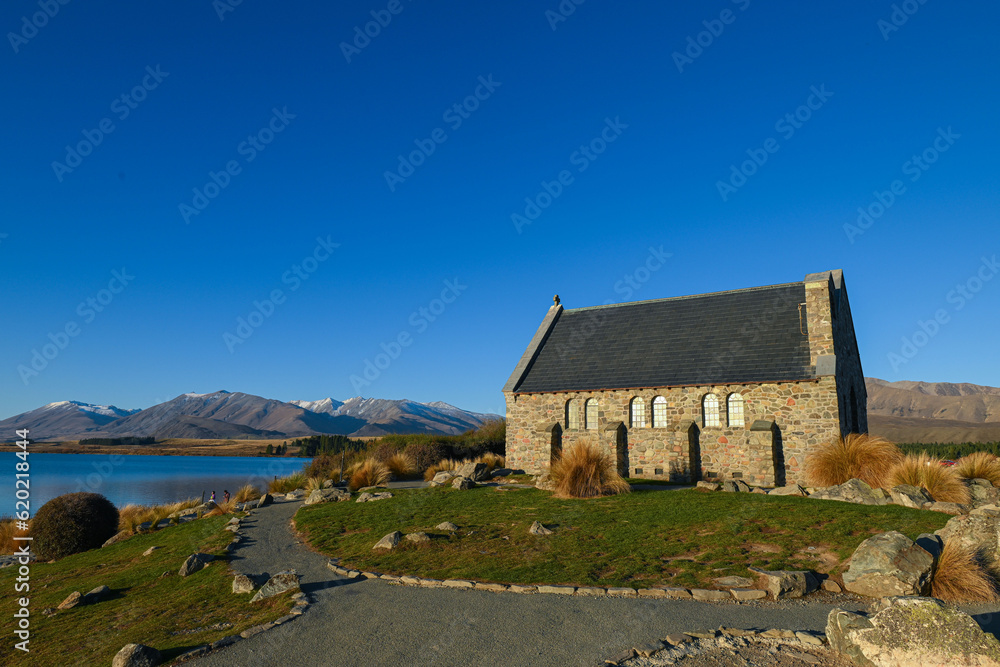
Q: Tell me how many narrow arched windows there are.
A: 6